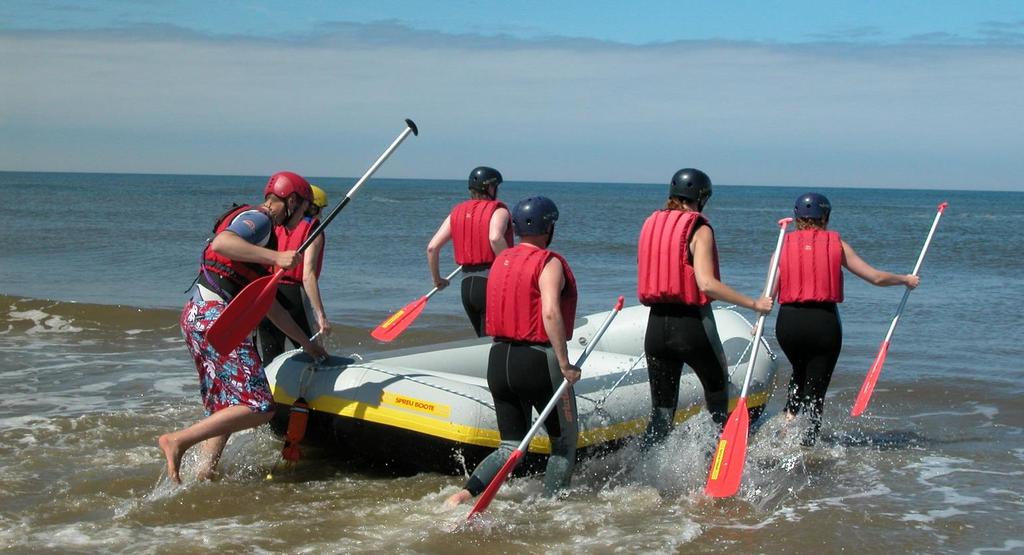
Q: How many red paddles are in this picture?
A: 5